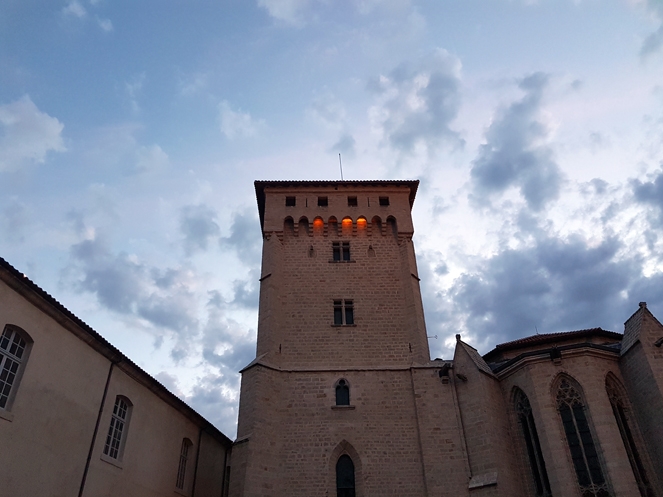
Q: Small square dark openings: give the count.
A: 4